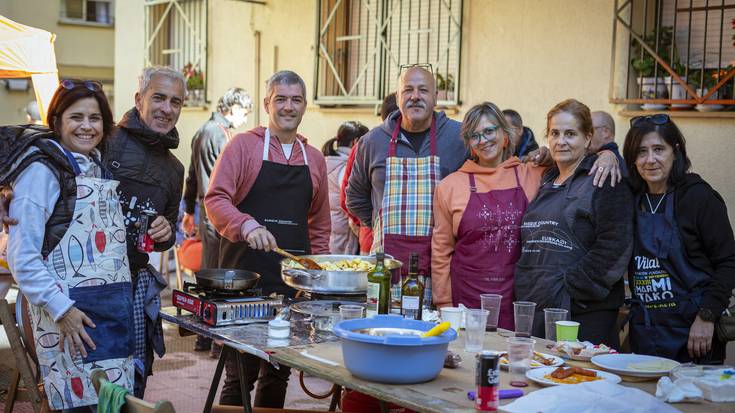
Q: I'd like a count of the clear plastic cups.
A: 6